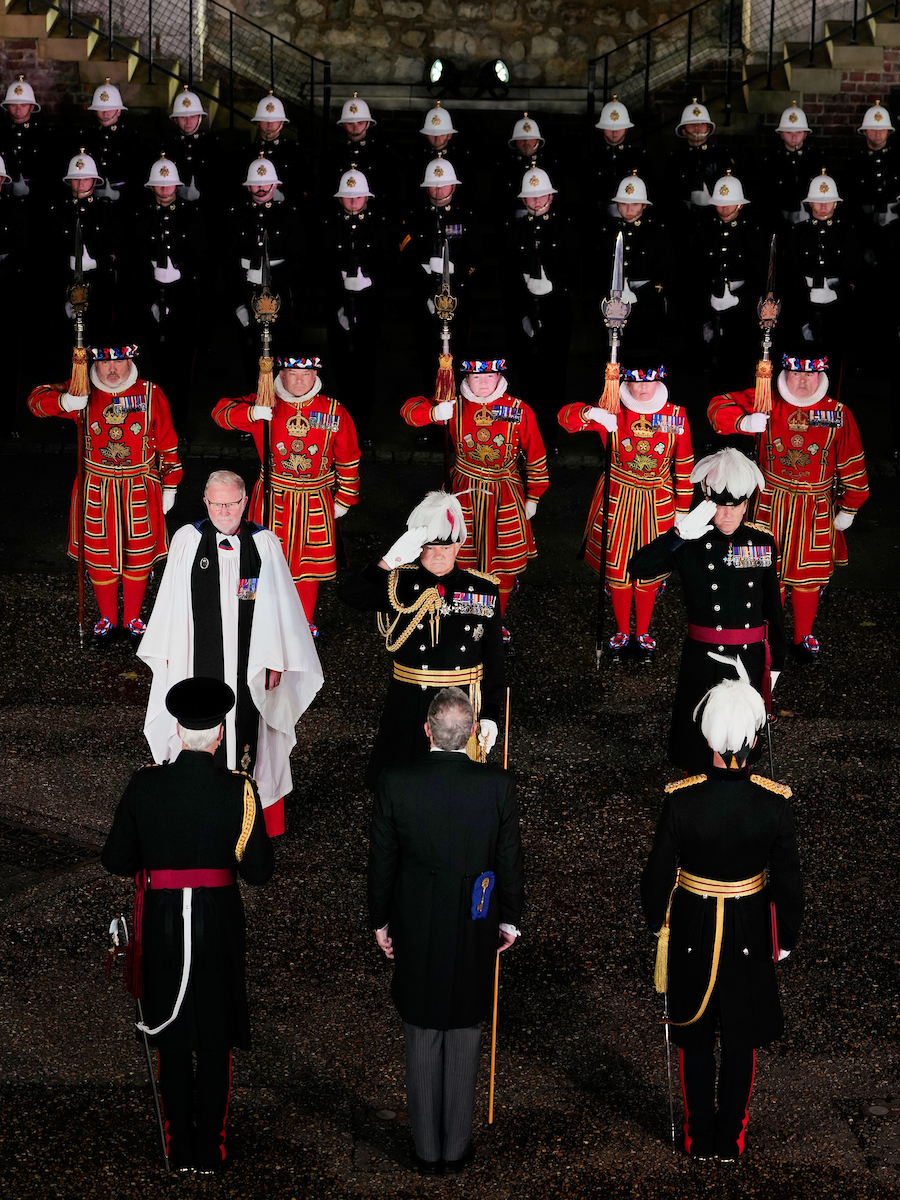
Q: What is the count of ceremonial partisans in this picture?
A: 5